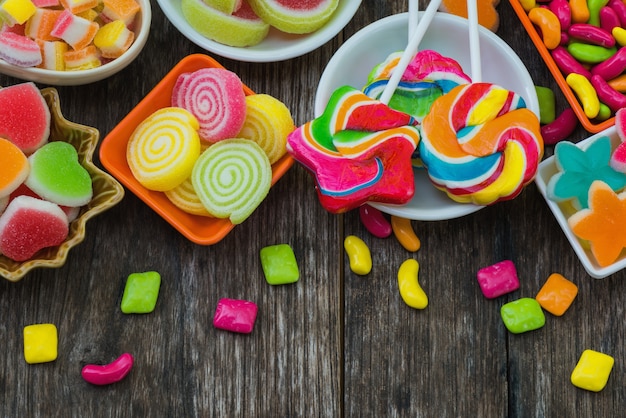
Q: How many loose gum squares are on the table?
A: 8